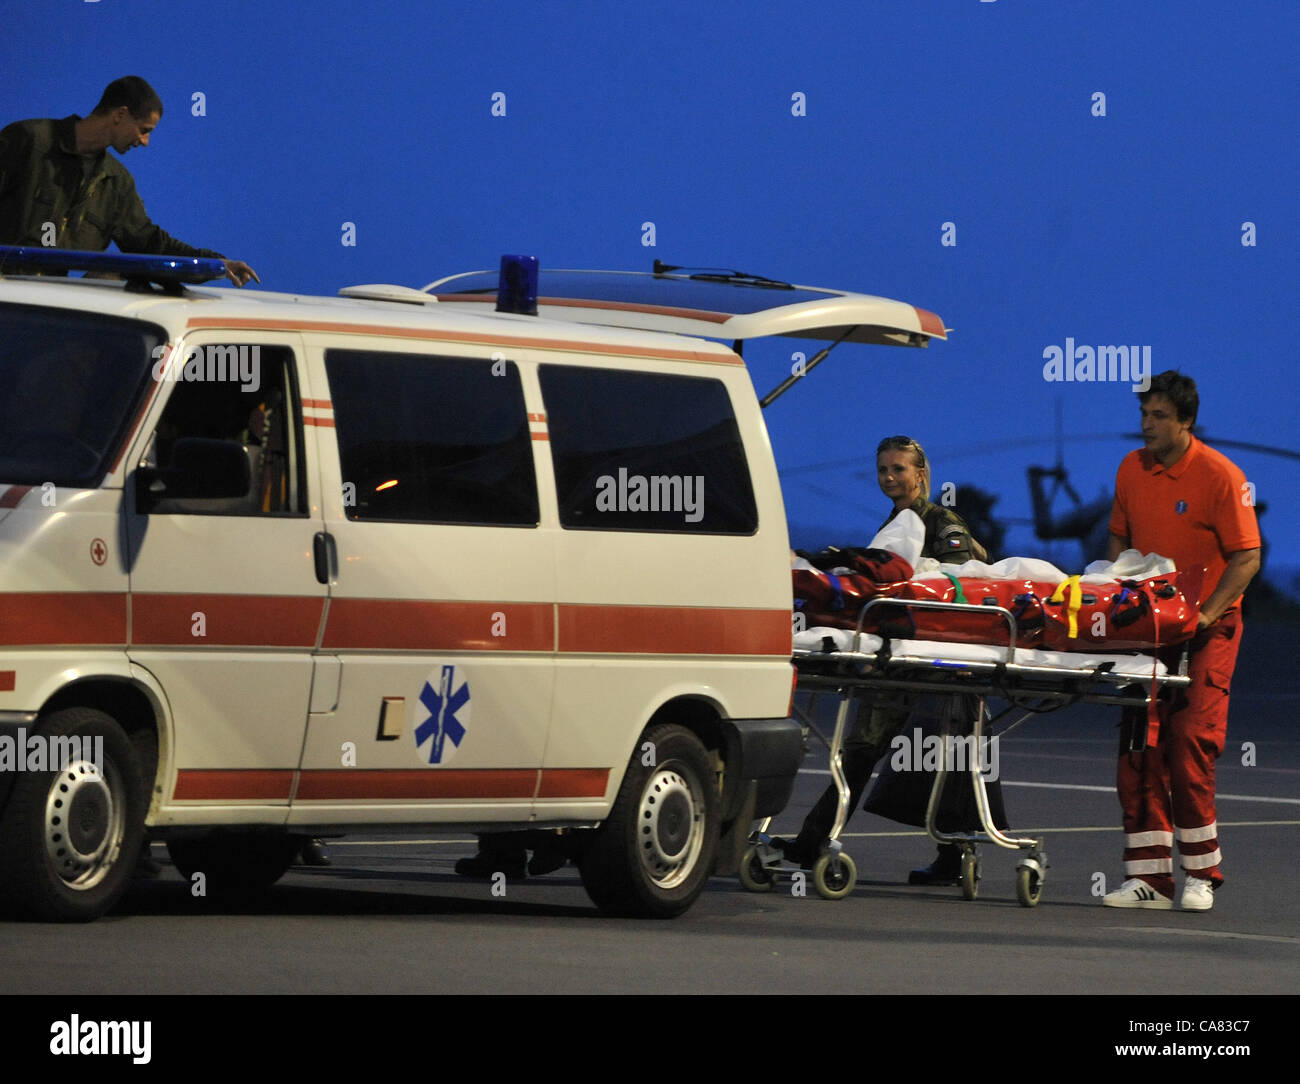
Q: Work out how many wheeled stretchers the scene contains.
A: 1